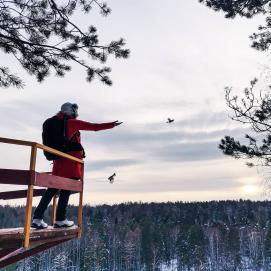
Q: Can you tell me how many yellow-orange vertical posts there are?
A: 3